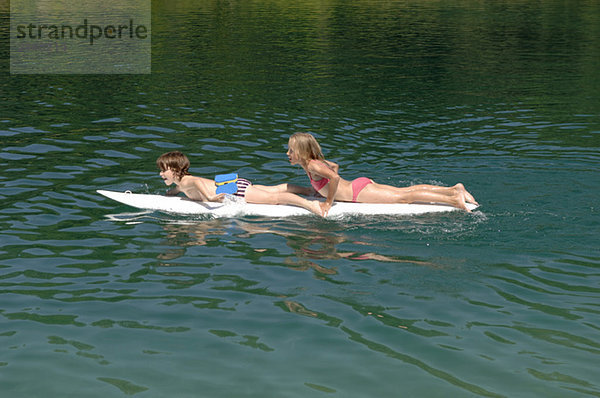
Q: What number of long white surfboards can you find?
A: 1